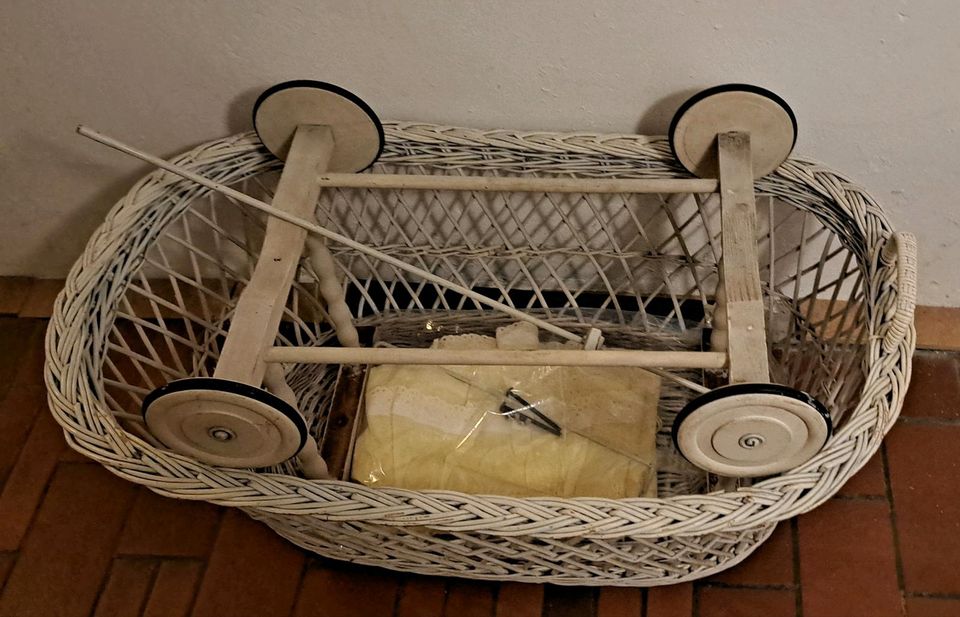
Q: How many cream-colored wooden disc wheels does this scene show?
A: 4